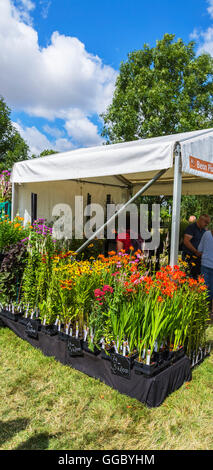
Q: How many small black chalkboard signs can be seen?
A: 3